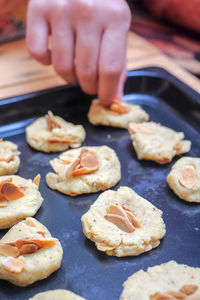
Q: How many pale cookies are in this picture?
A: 11